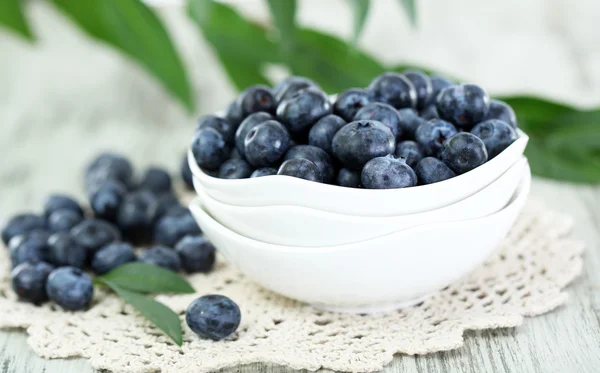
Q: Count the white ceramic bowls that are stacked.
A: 3